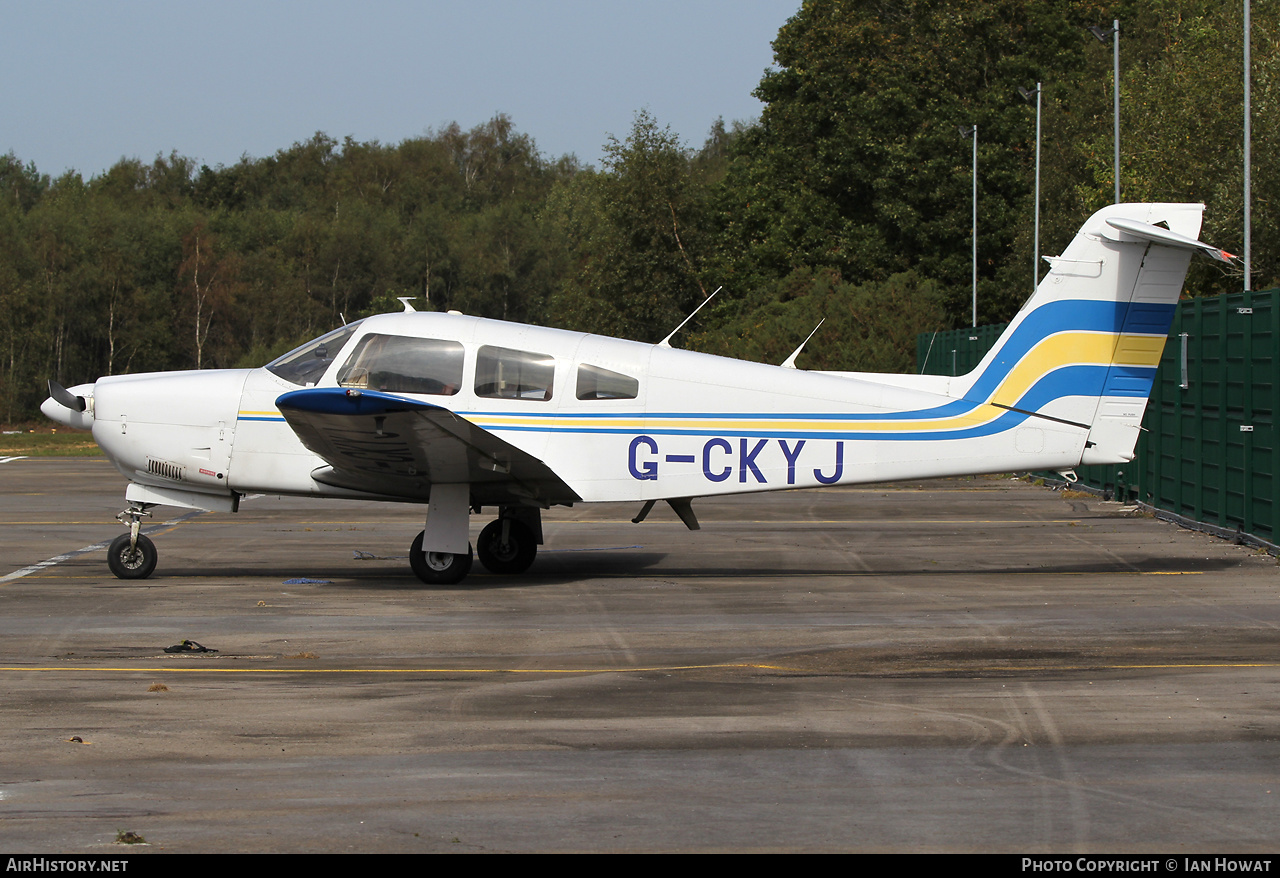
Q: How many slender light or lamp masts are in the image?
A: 4